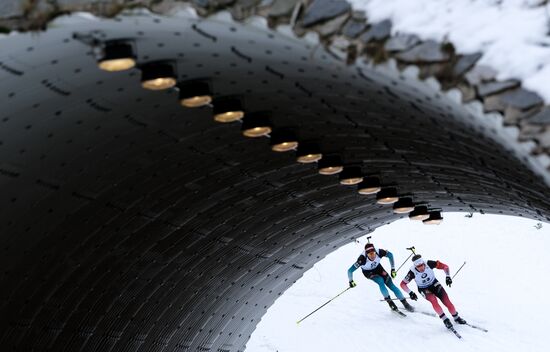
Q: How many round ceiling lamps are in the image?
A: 14